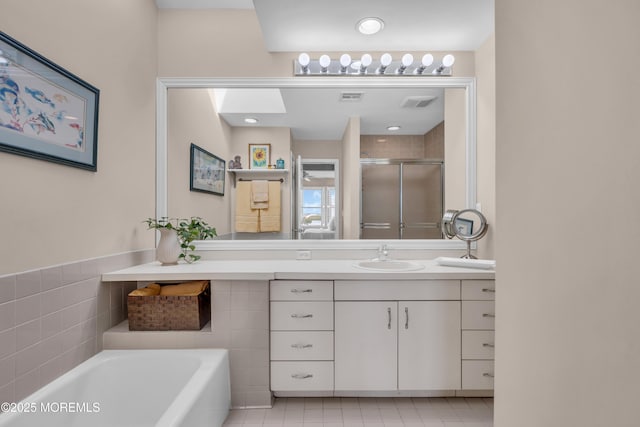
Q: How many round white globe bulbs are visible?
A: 8